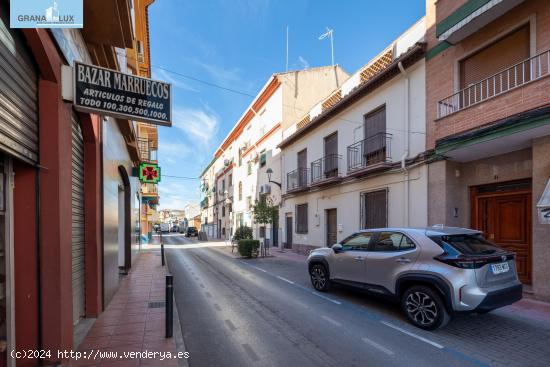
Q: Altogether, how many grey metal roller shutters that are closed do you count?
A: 1